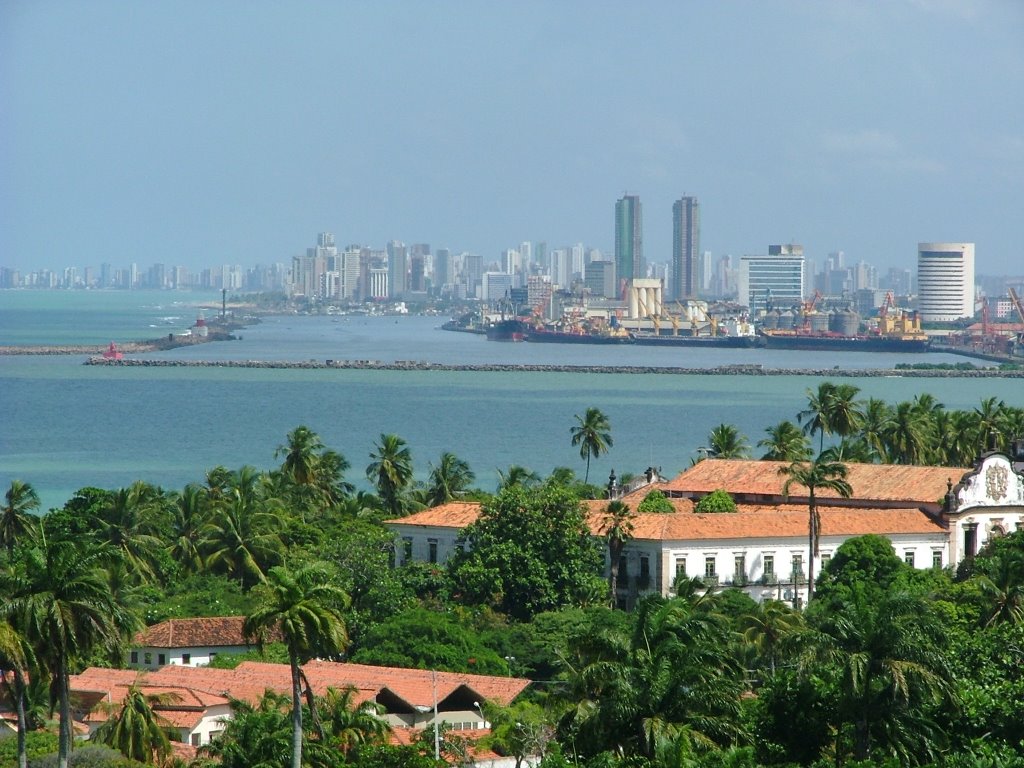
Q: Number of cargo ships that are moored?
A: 4